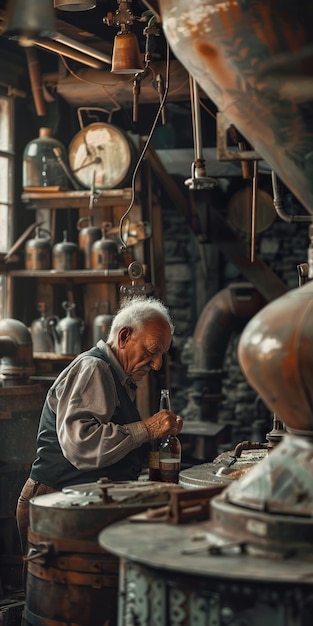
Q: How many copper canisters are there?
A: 4